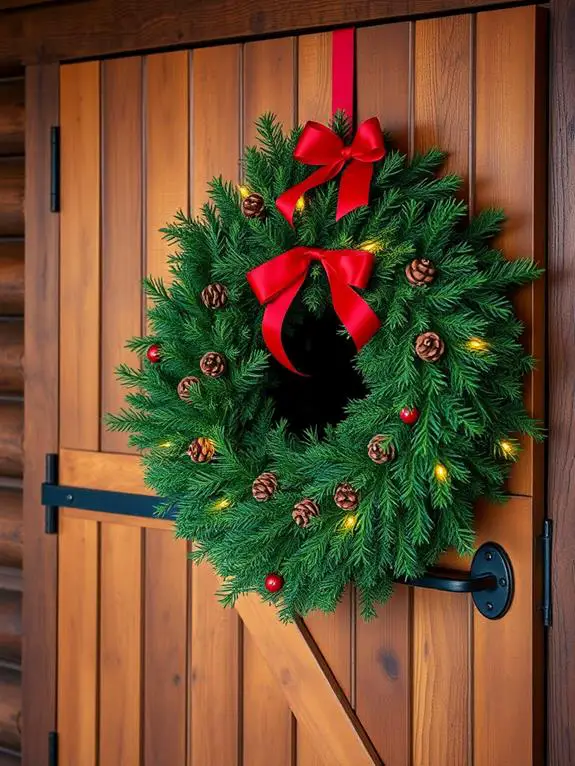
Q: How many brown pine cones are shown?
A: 11